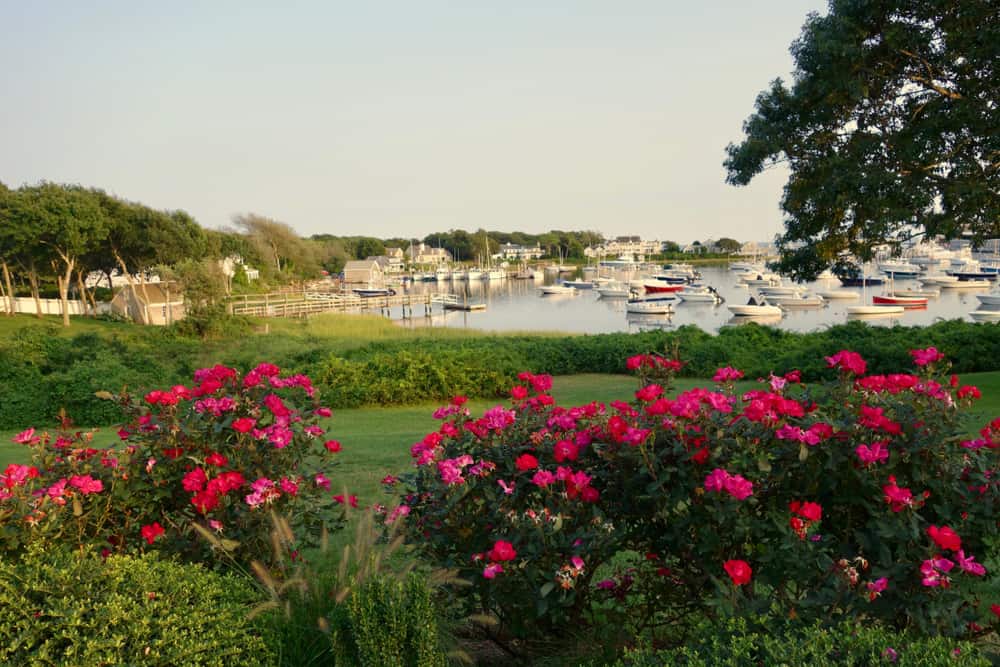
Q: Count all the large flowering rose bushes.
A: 2